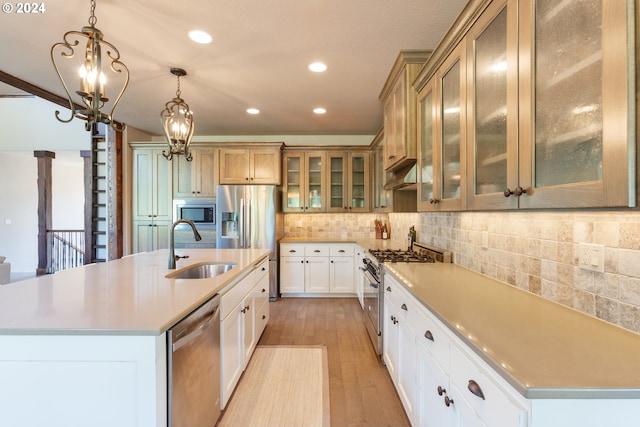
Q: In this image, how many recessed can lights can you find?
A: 4